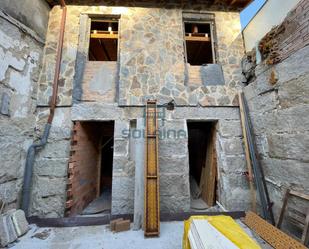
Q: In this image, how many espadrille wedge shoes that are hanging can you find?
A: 0